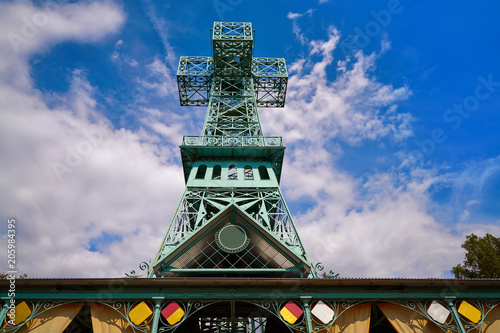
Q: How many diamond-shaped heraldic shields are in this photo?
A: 7